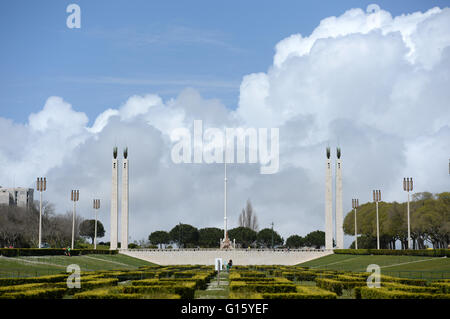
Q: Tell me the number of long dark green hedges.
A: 2